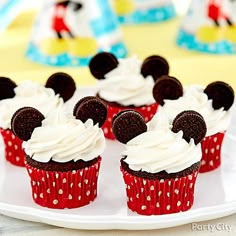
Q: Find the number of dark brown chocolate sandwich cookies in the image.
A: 10